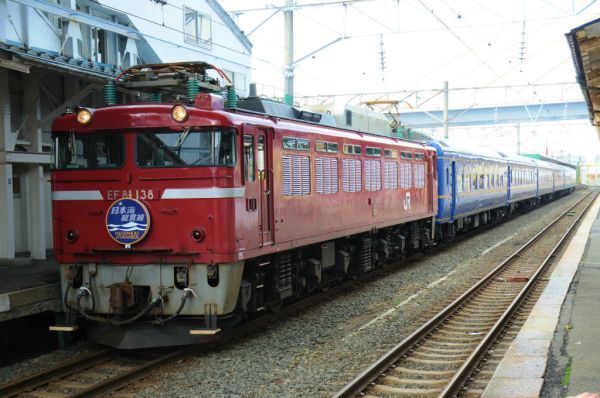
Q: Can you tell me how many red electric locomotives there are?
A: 1